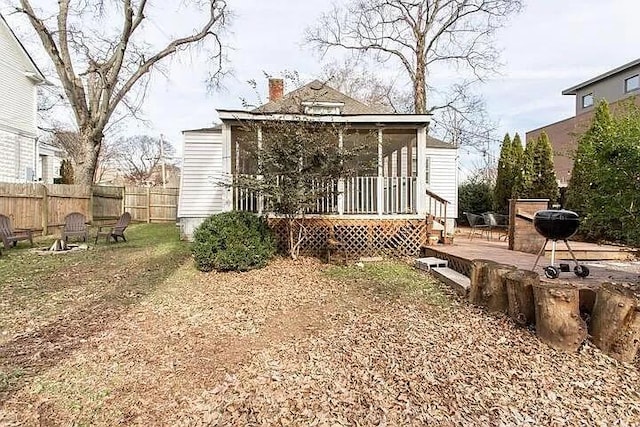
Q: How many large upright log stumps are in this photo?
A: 4